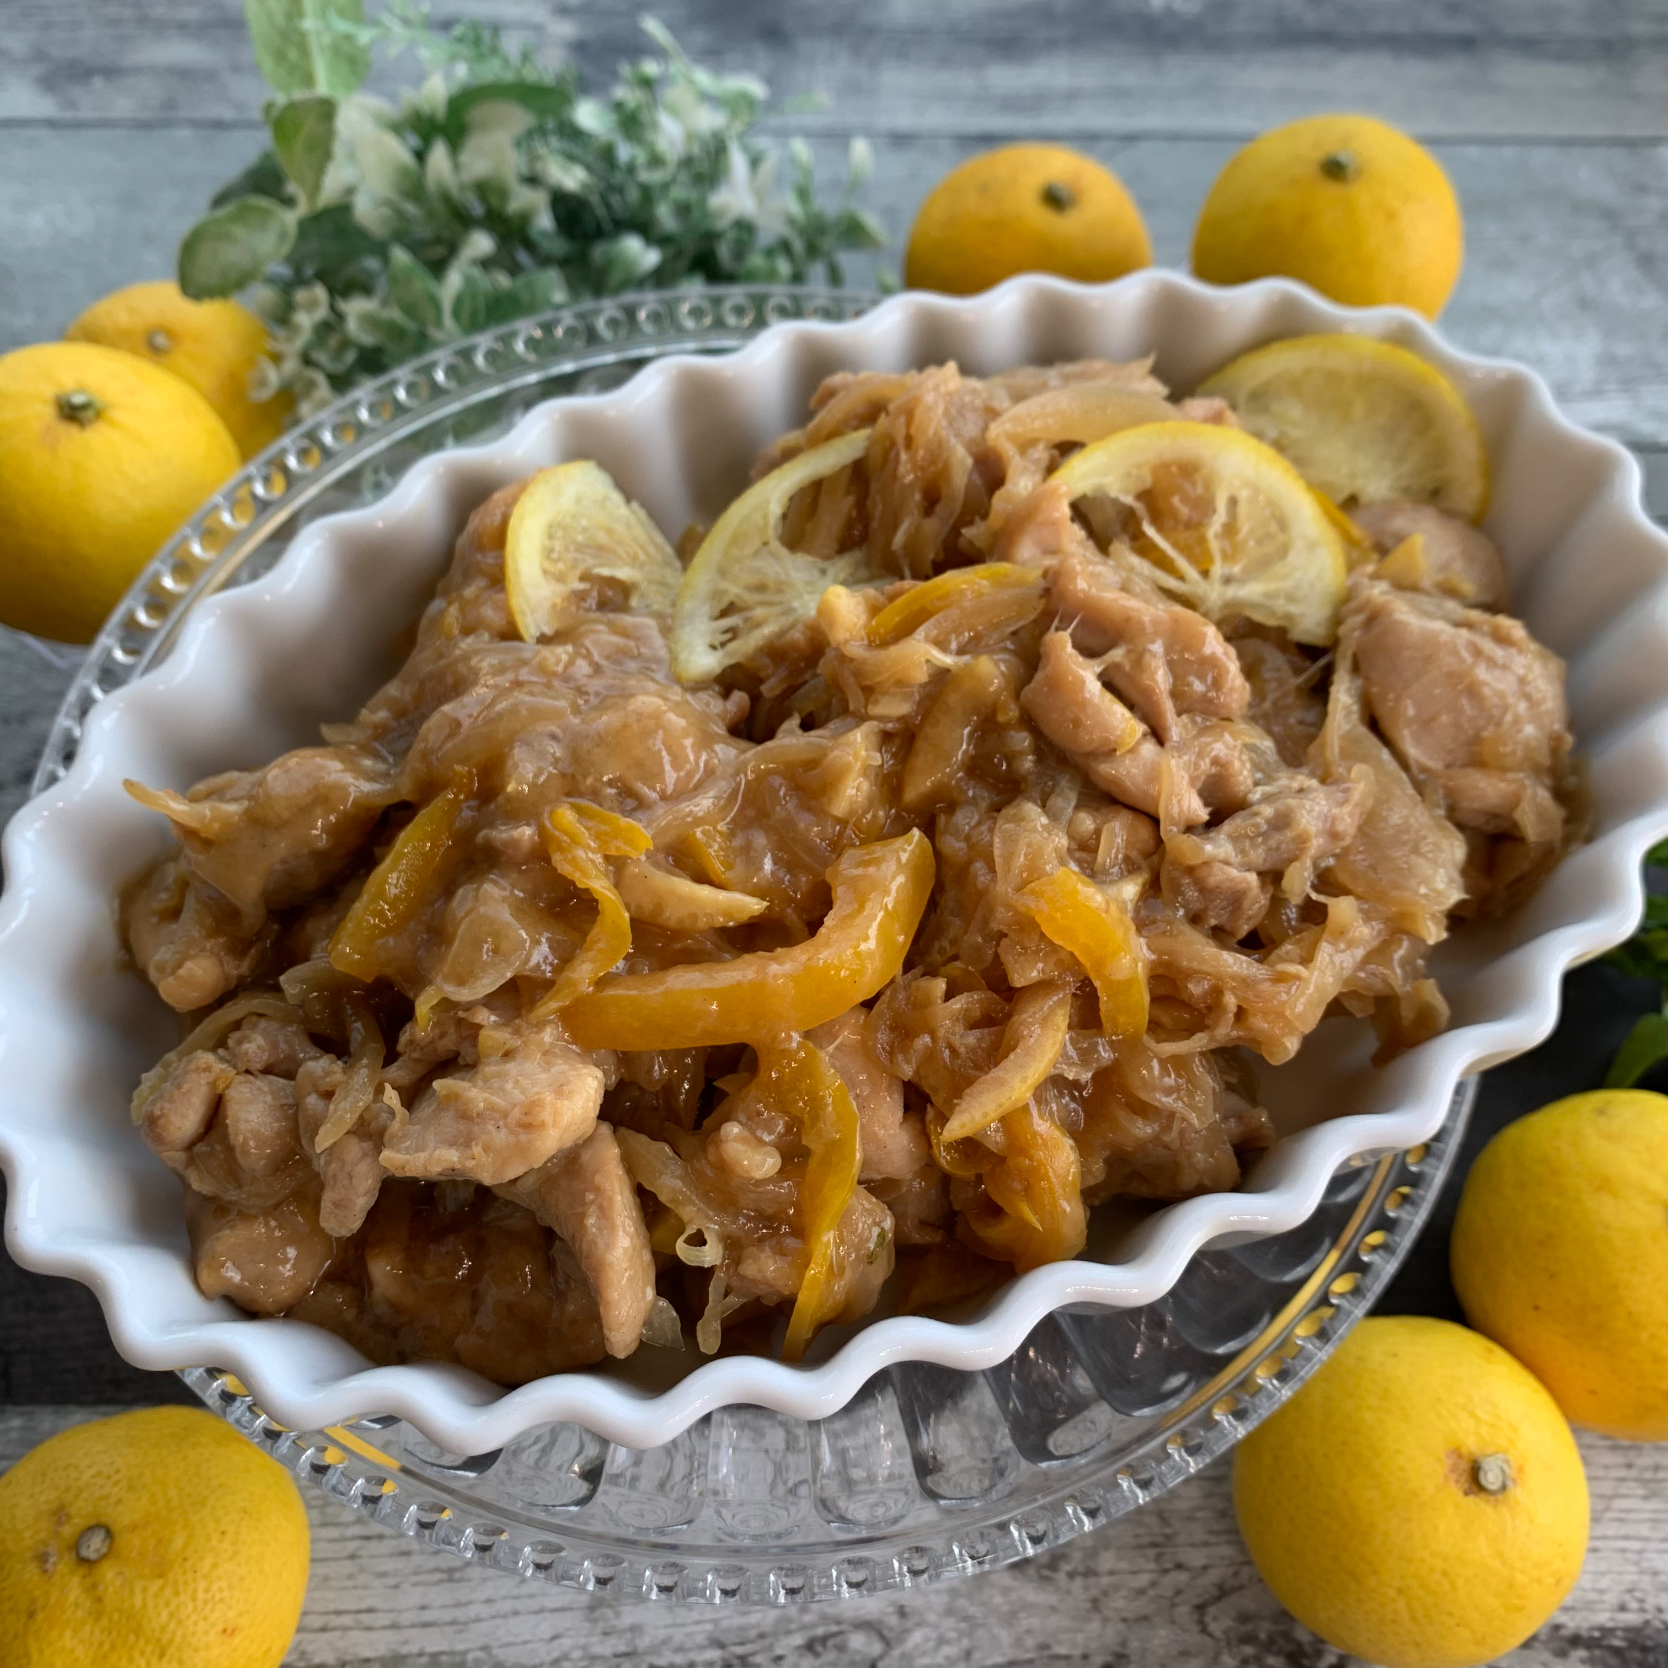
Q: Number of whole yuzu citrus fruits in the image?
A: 7